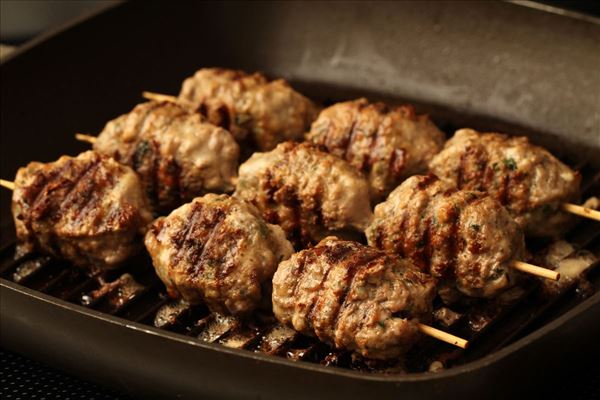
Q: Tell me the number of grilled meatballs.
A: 9